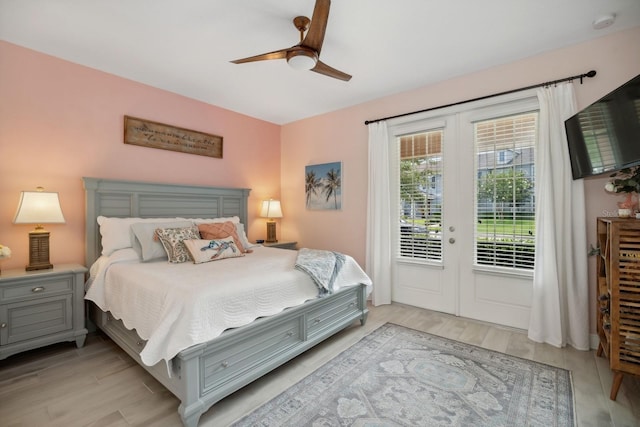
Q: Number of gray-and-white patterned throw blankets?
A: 1